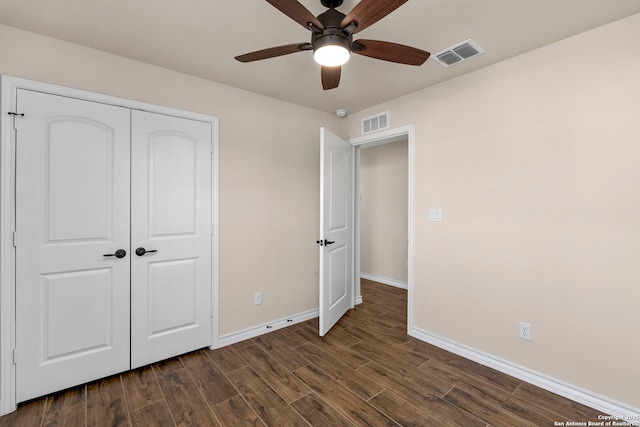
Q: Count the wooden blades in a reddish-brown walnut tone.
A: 5